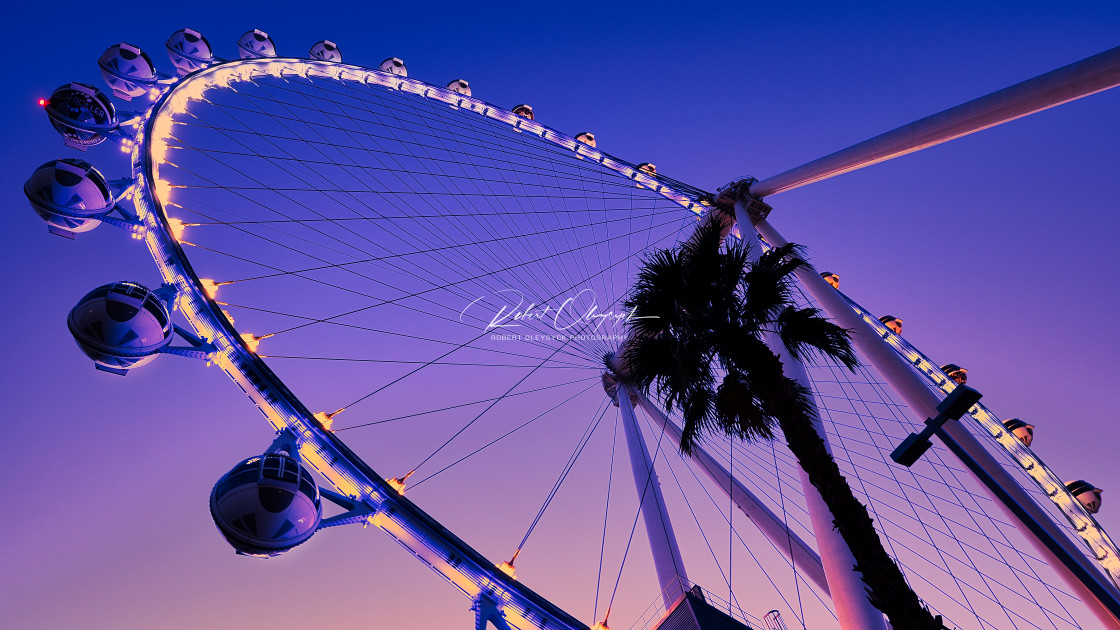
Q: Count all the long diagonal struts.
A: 5